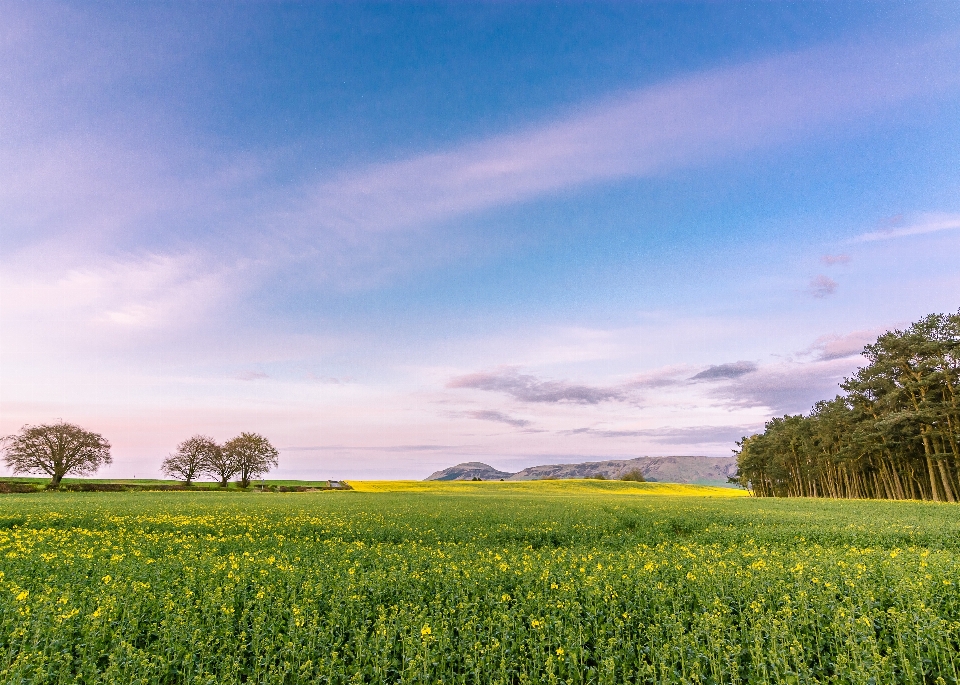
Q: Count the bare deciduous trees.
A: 4